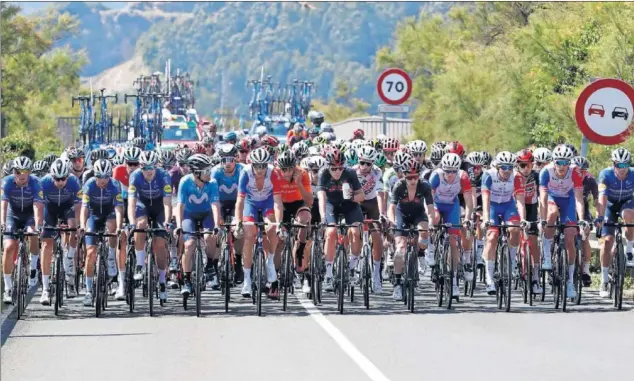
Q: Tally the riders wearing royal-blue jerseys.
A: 5